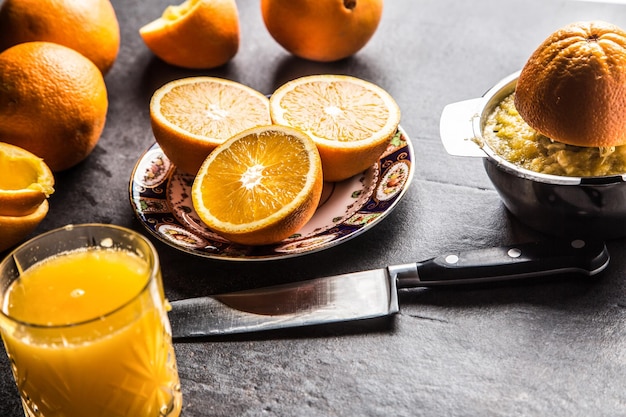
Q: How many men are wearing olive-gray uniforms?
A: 0